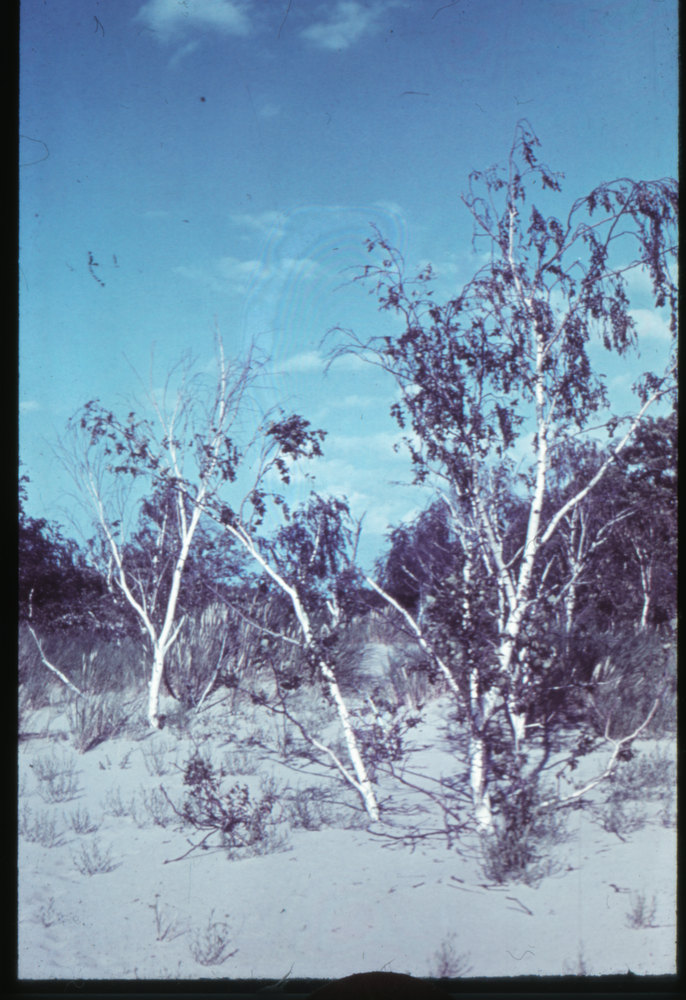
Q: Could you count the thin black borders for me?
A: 3